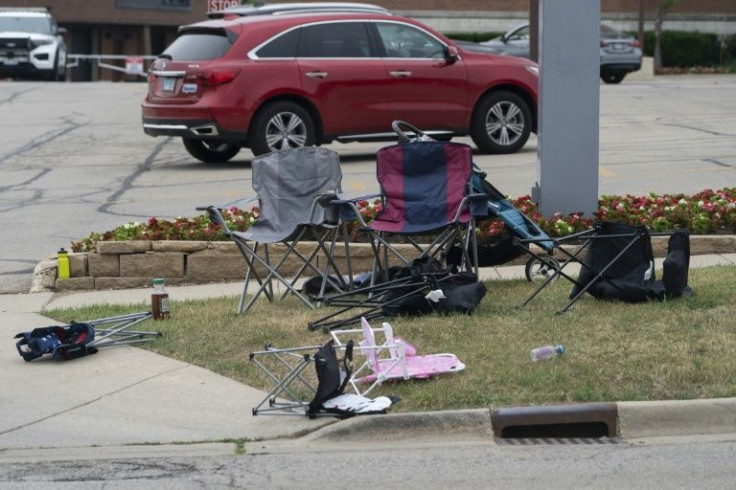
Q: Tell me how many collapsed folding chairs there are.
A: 5